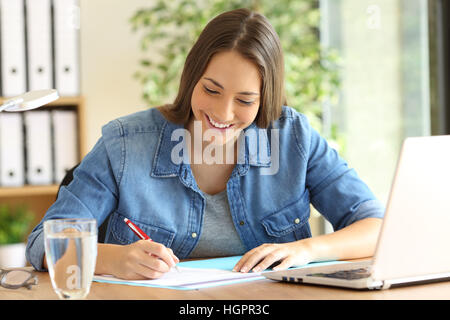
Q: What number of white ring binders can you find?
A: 6